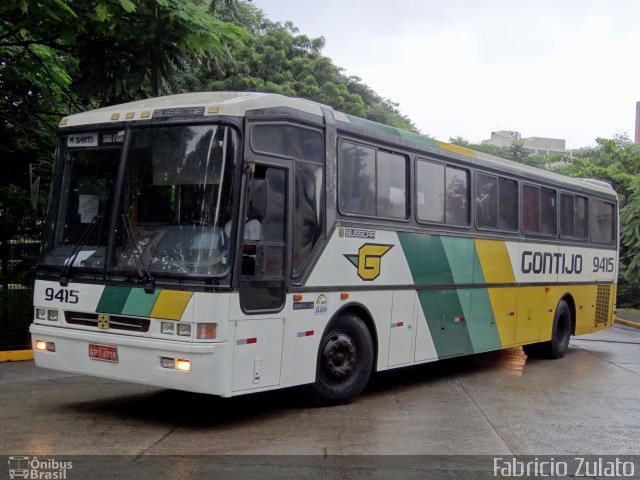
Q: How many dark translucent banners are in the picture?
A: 1